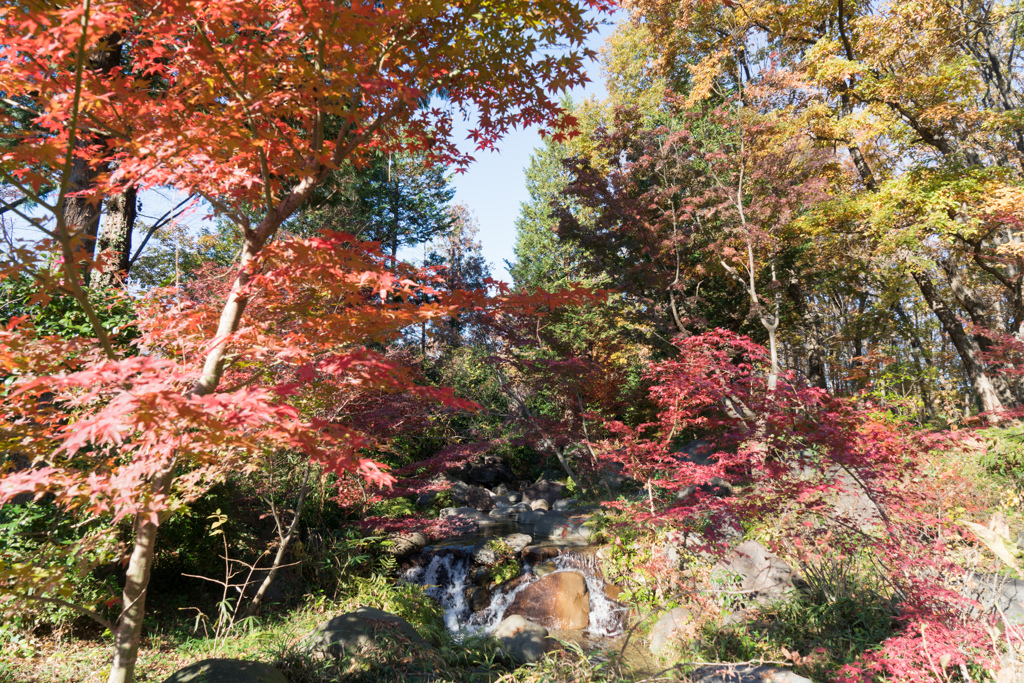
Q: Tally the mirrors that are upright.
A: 0